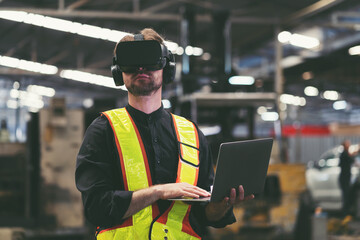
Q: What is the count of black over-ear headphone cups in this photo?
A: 2